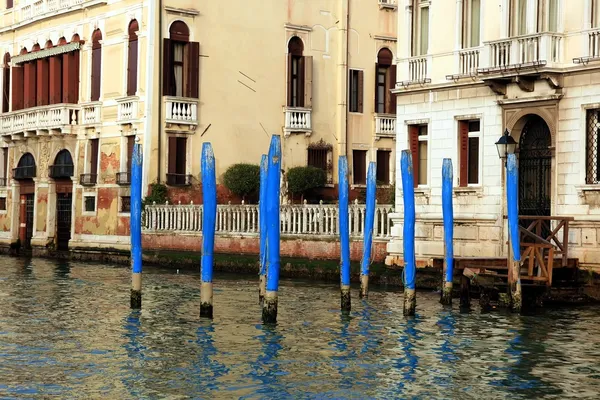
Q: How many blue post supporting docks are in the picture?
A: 9